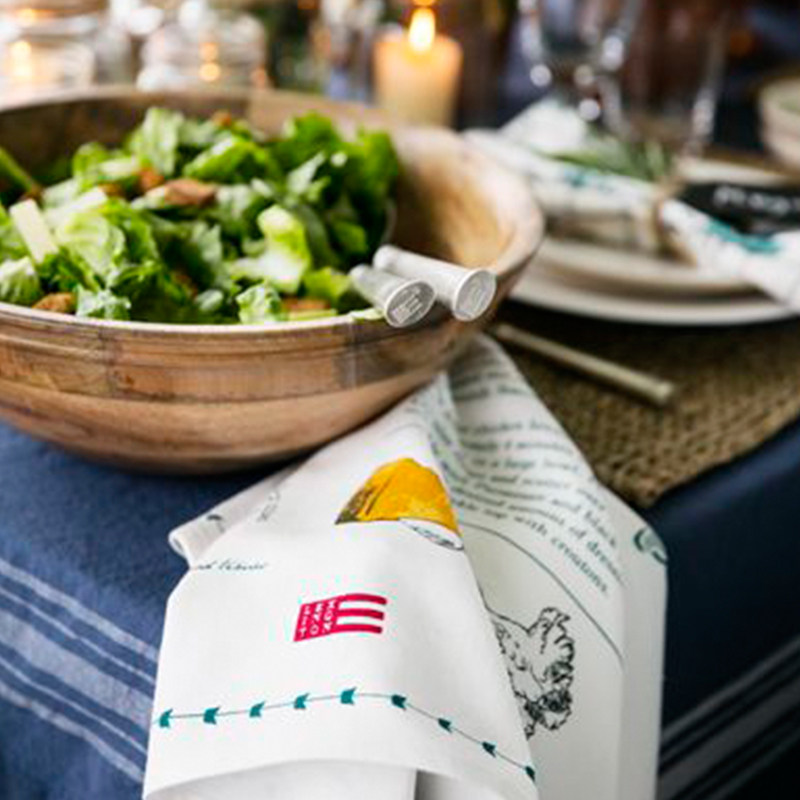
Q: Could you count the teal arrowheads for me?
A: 9